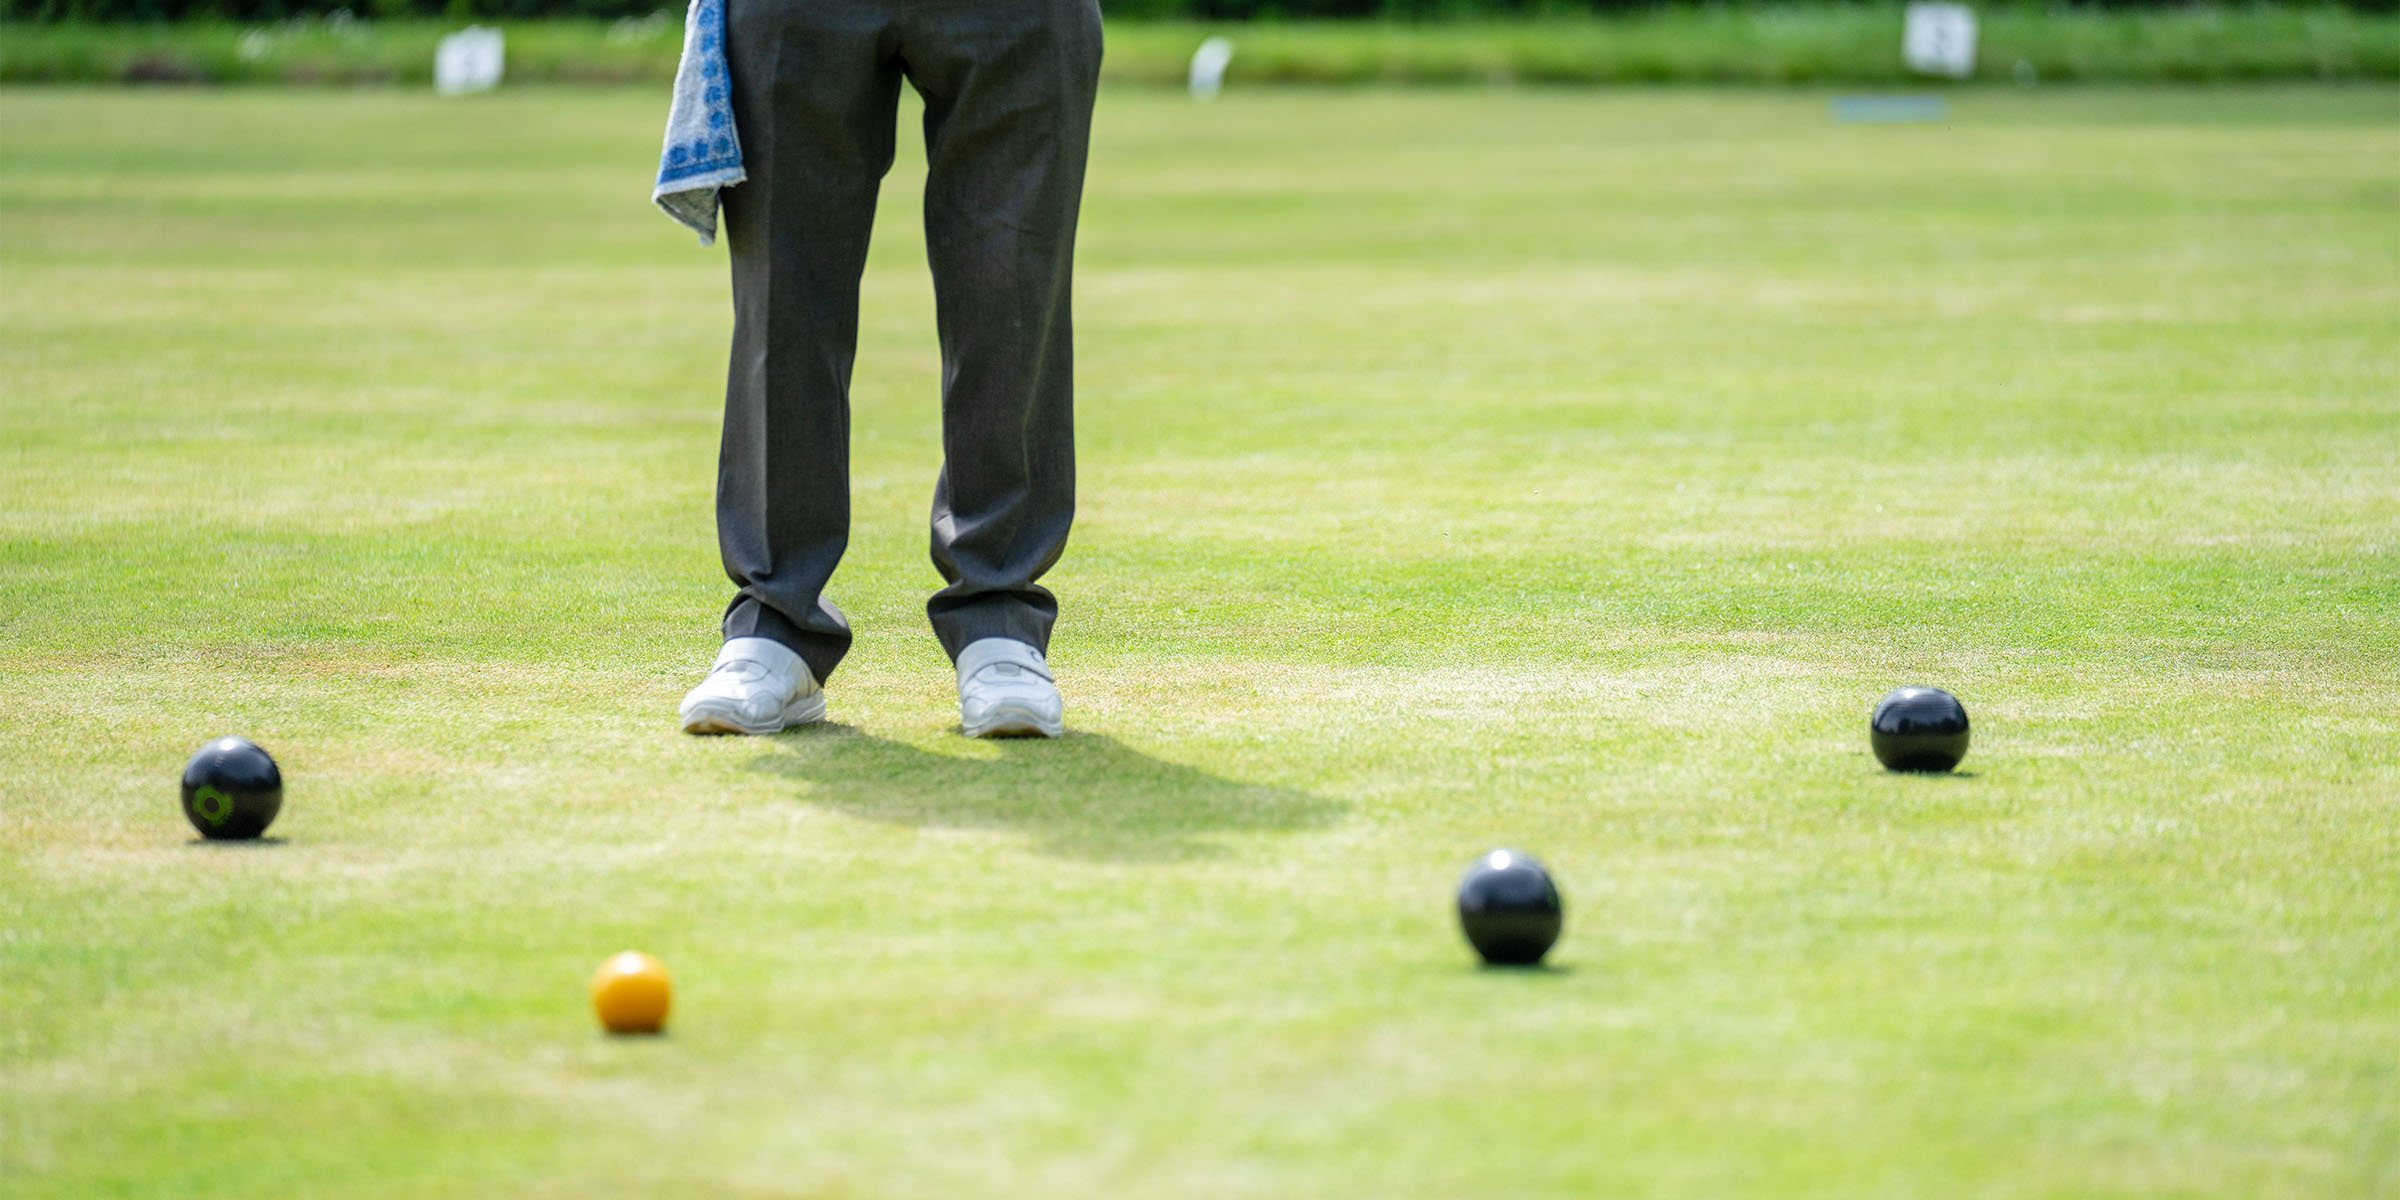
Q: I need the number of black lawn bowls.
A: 3